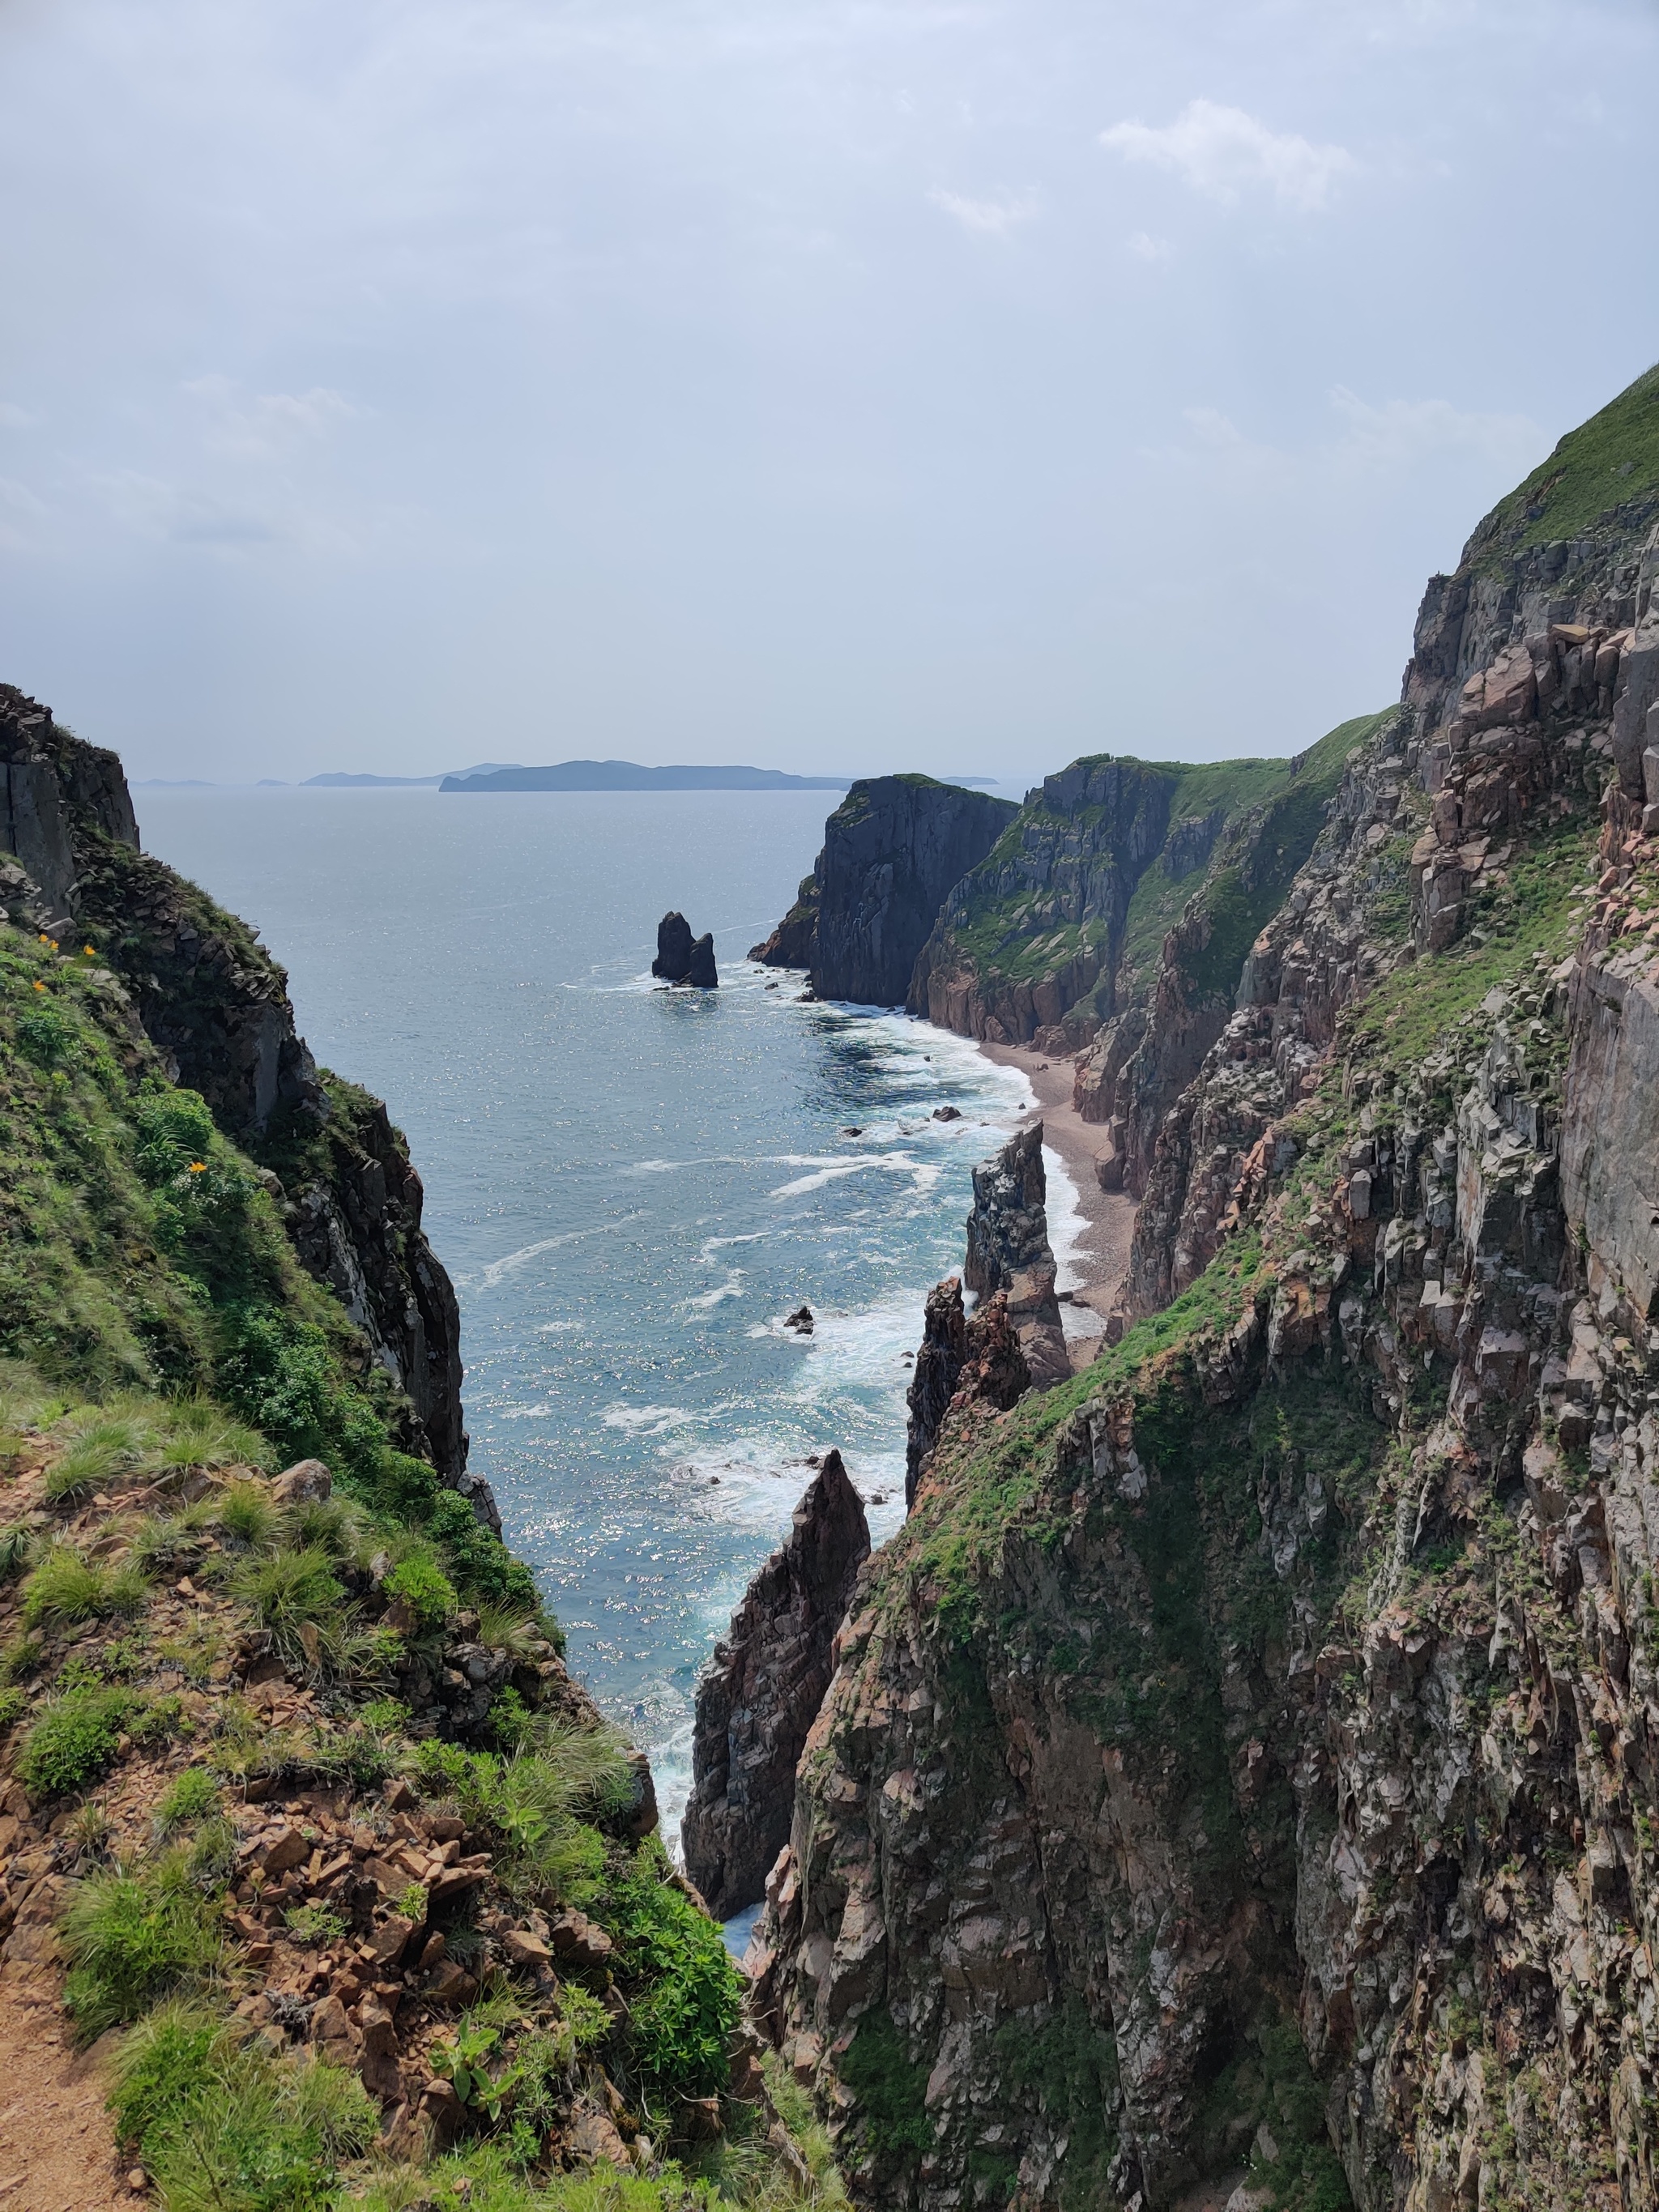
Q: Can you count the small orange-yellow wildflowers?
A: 5